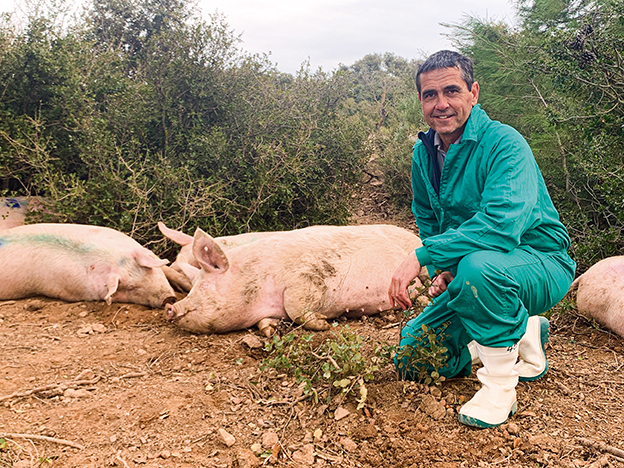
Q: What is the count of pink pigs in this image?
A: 5